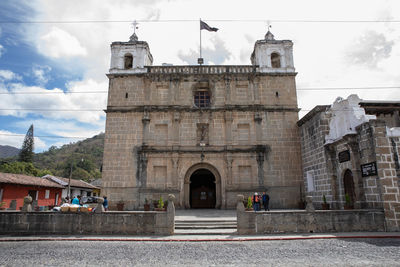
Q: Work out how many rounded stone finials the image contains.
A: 5